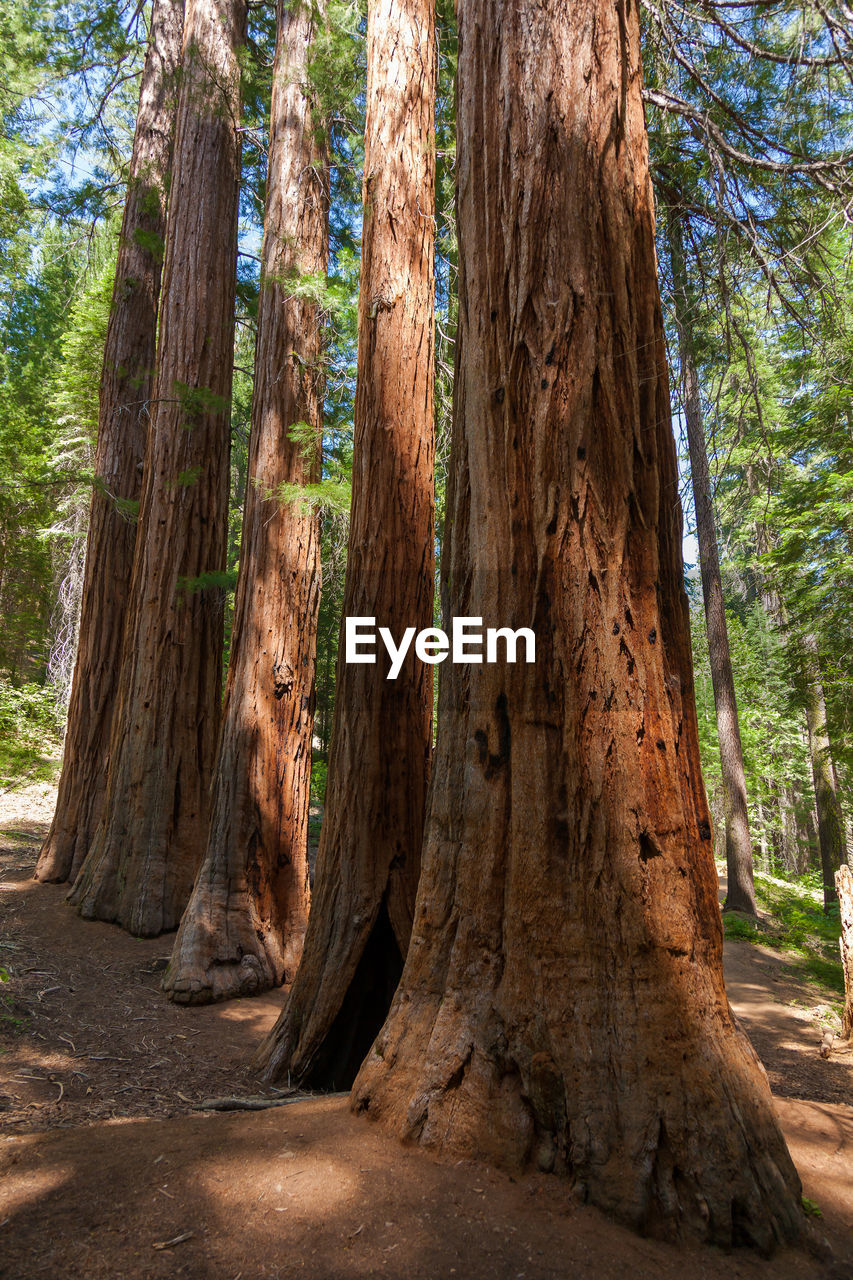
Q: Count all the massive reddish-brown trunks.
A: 5